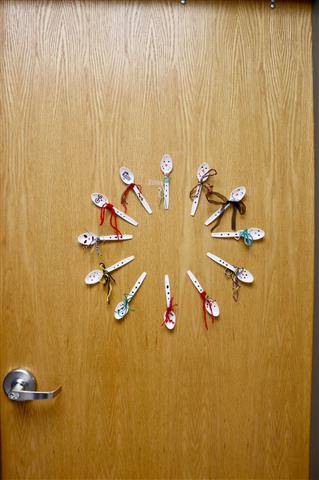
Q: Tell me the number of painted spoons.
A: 12